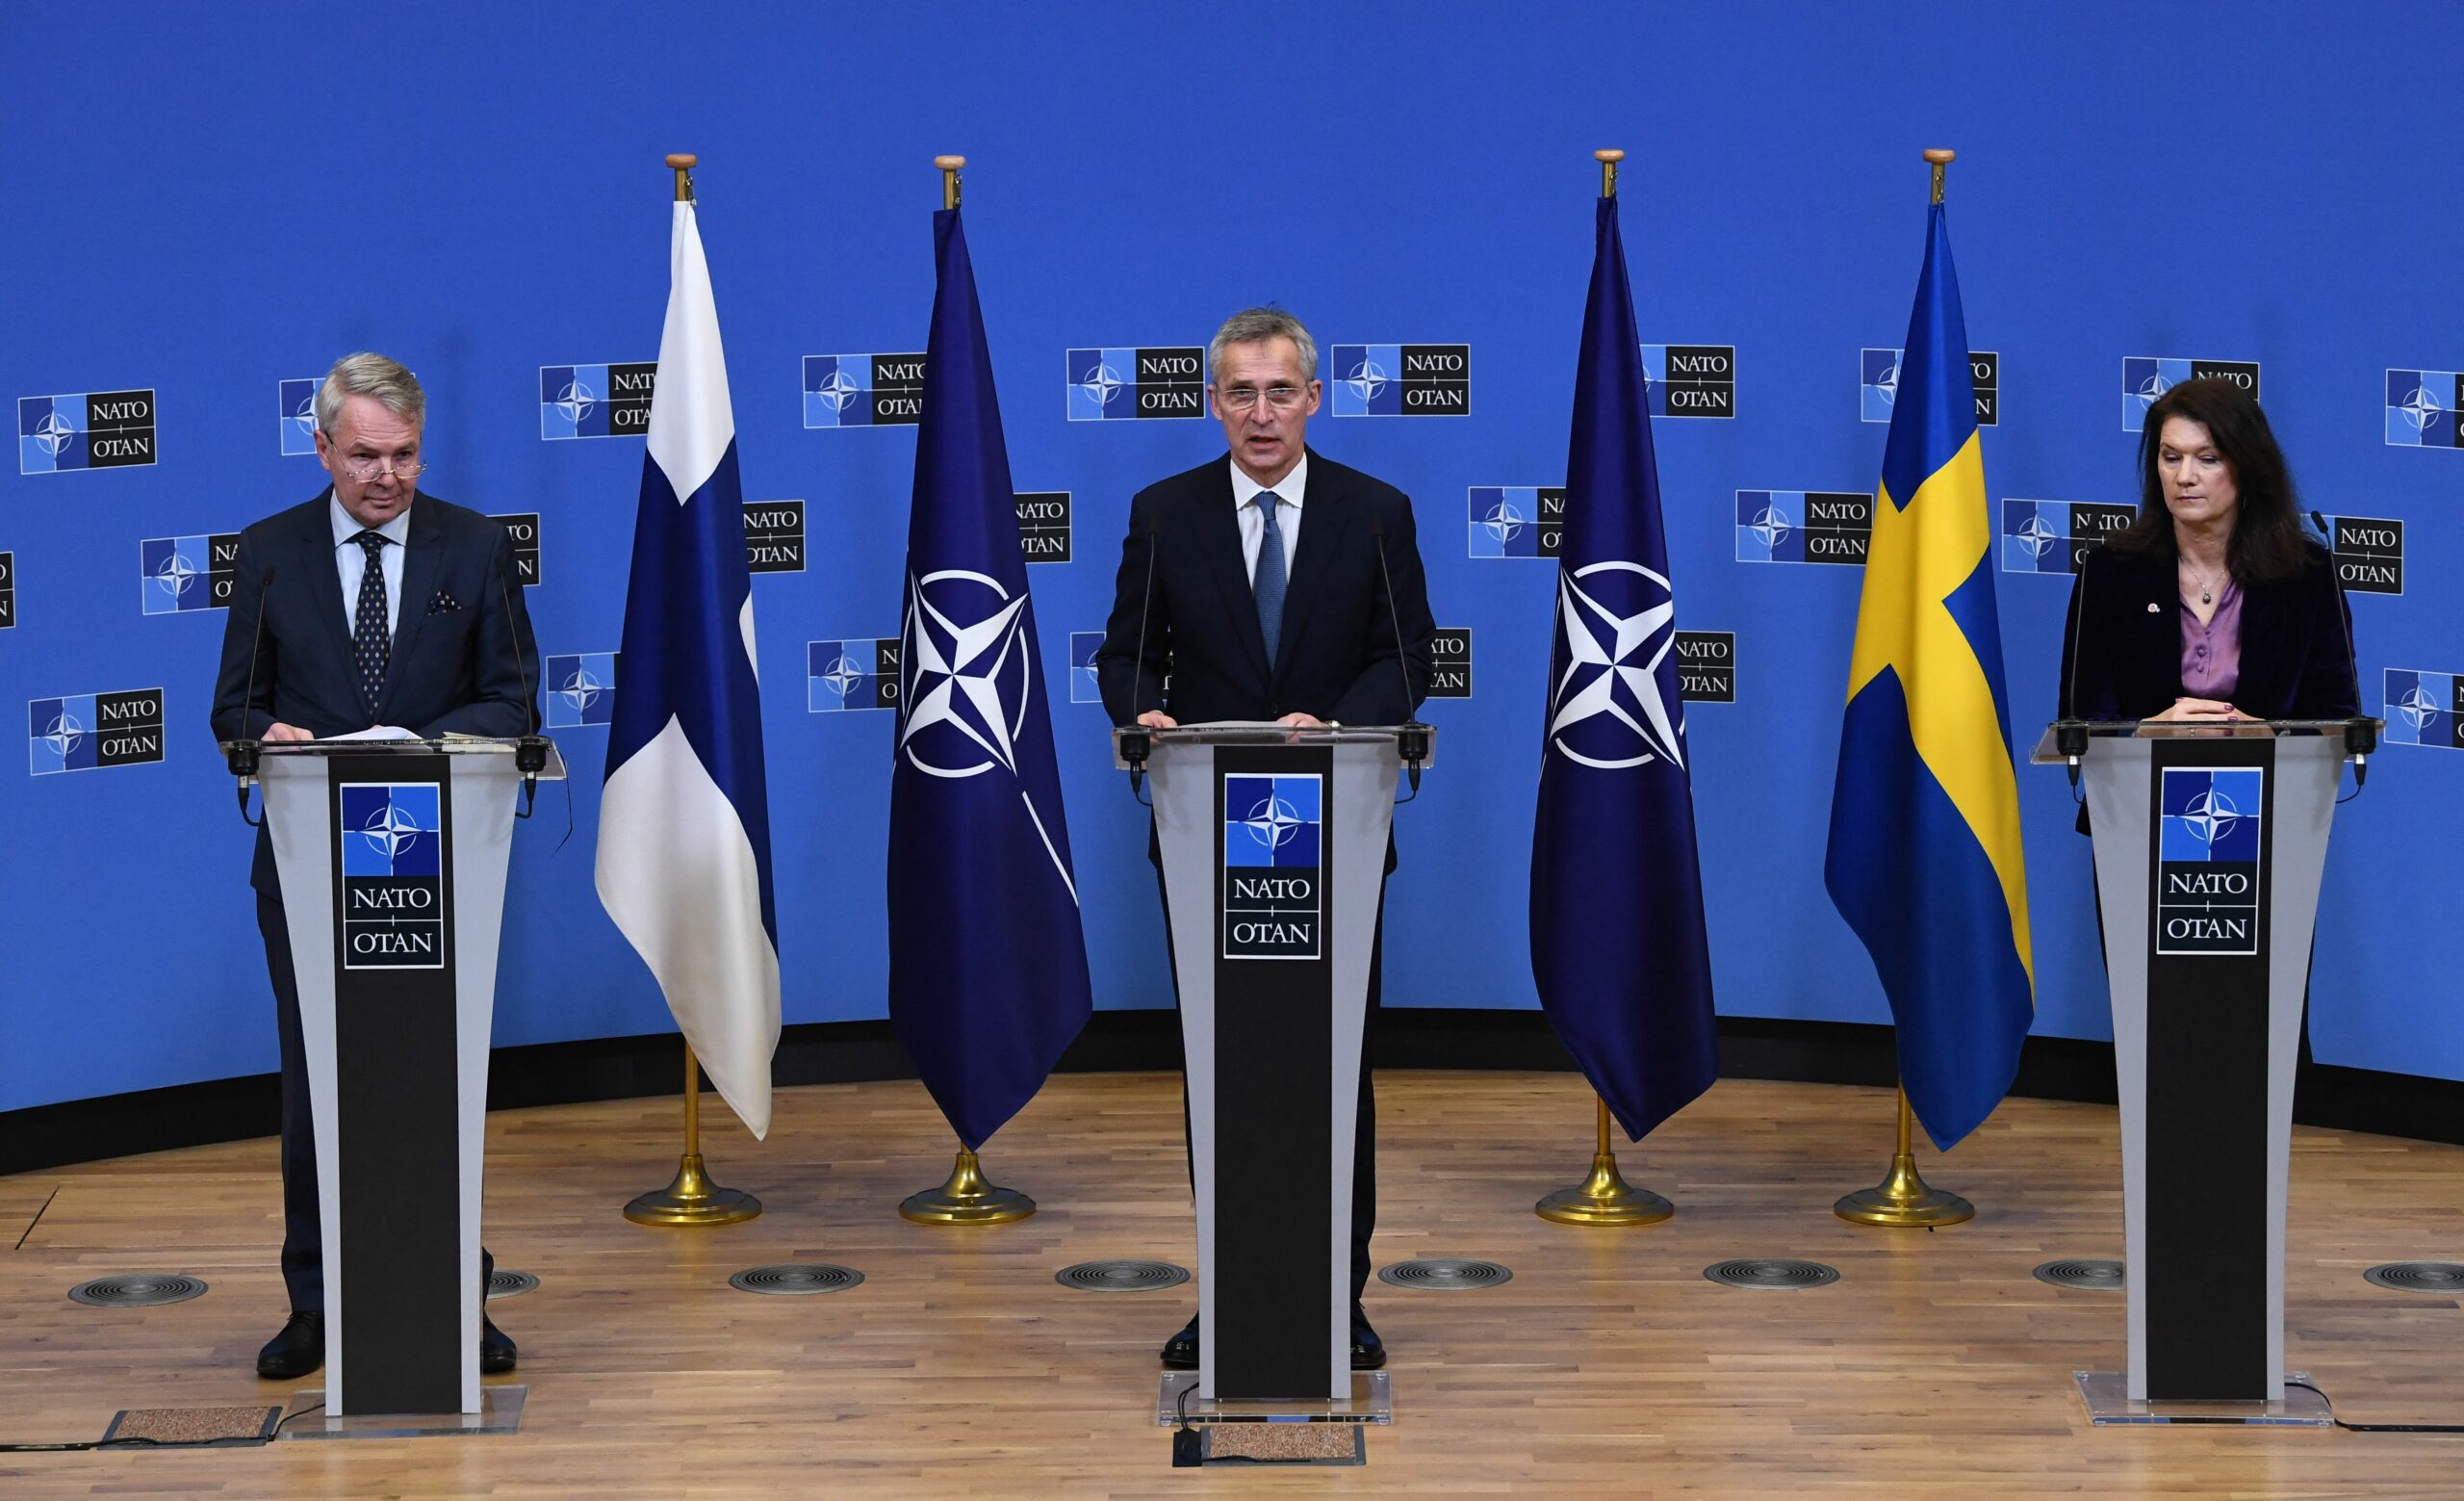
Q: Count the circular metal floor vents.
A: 8